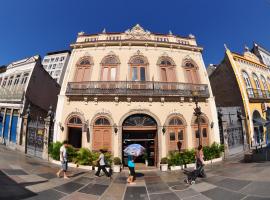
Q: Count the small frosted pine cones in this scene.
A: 0